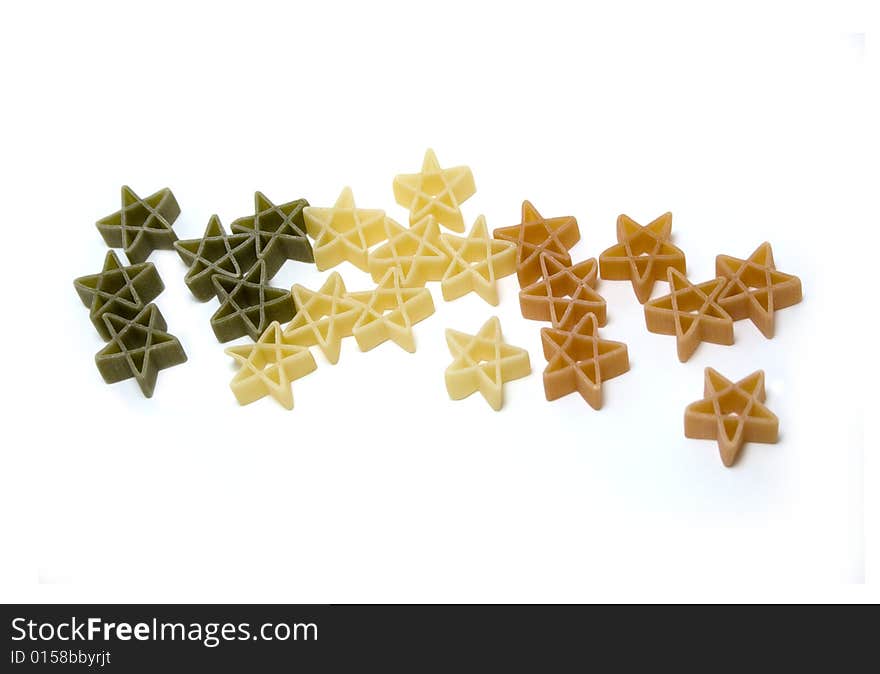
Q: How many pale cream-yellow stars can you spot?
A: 8